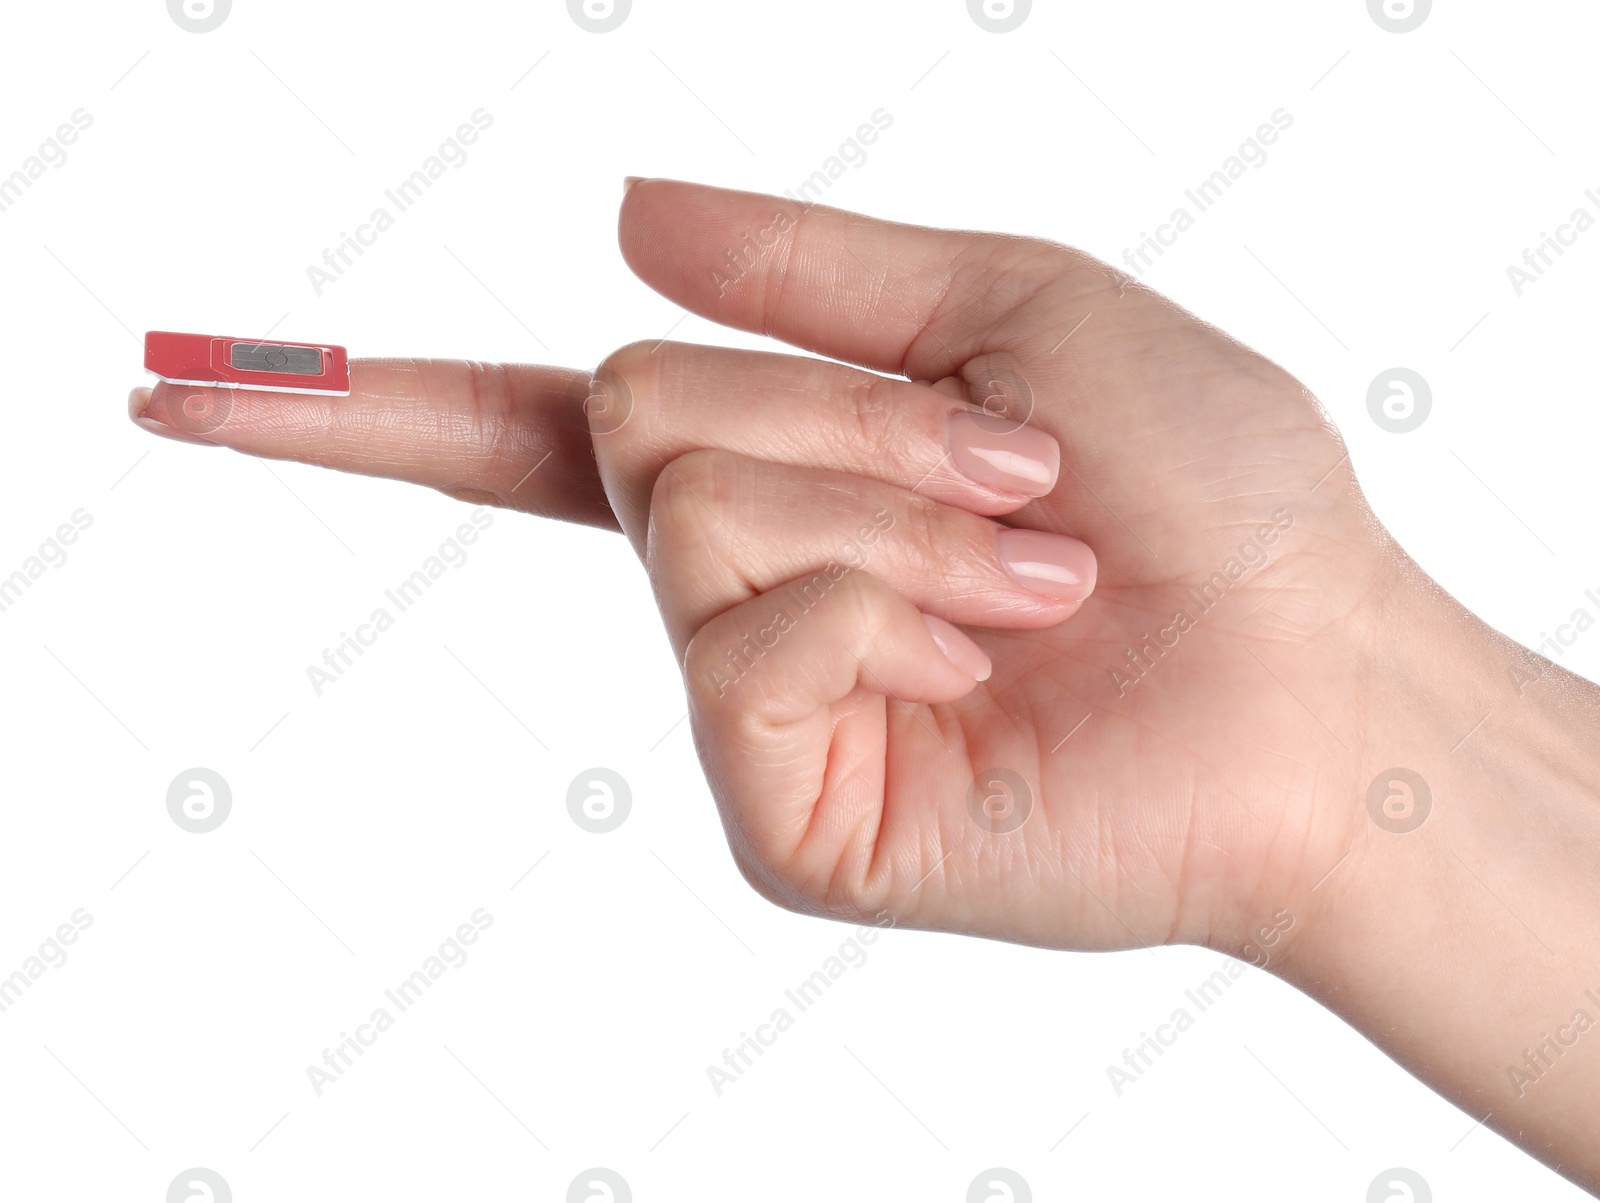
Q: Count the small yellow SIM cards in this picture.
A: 0